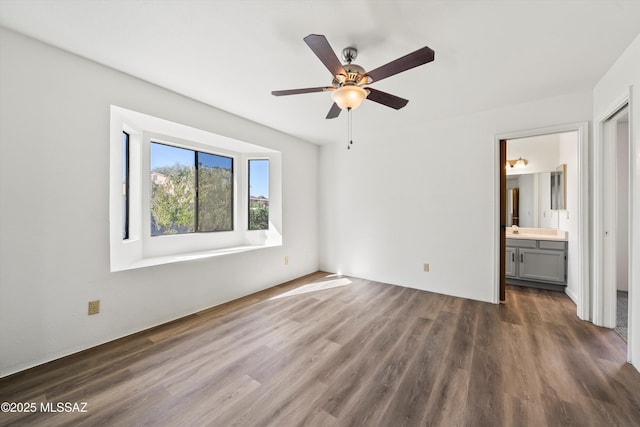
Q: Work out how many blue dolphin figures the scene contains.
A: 0